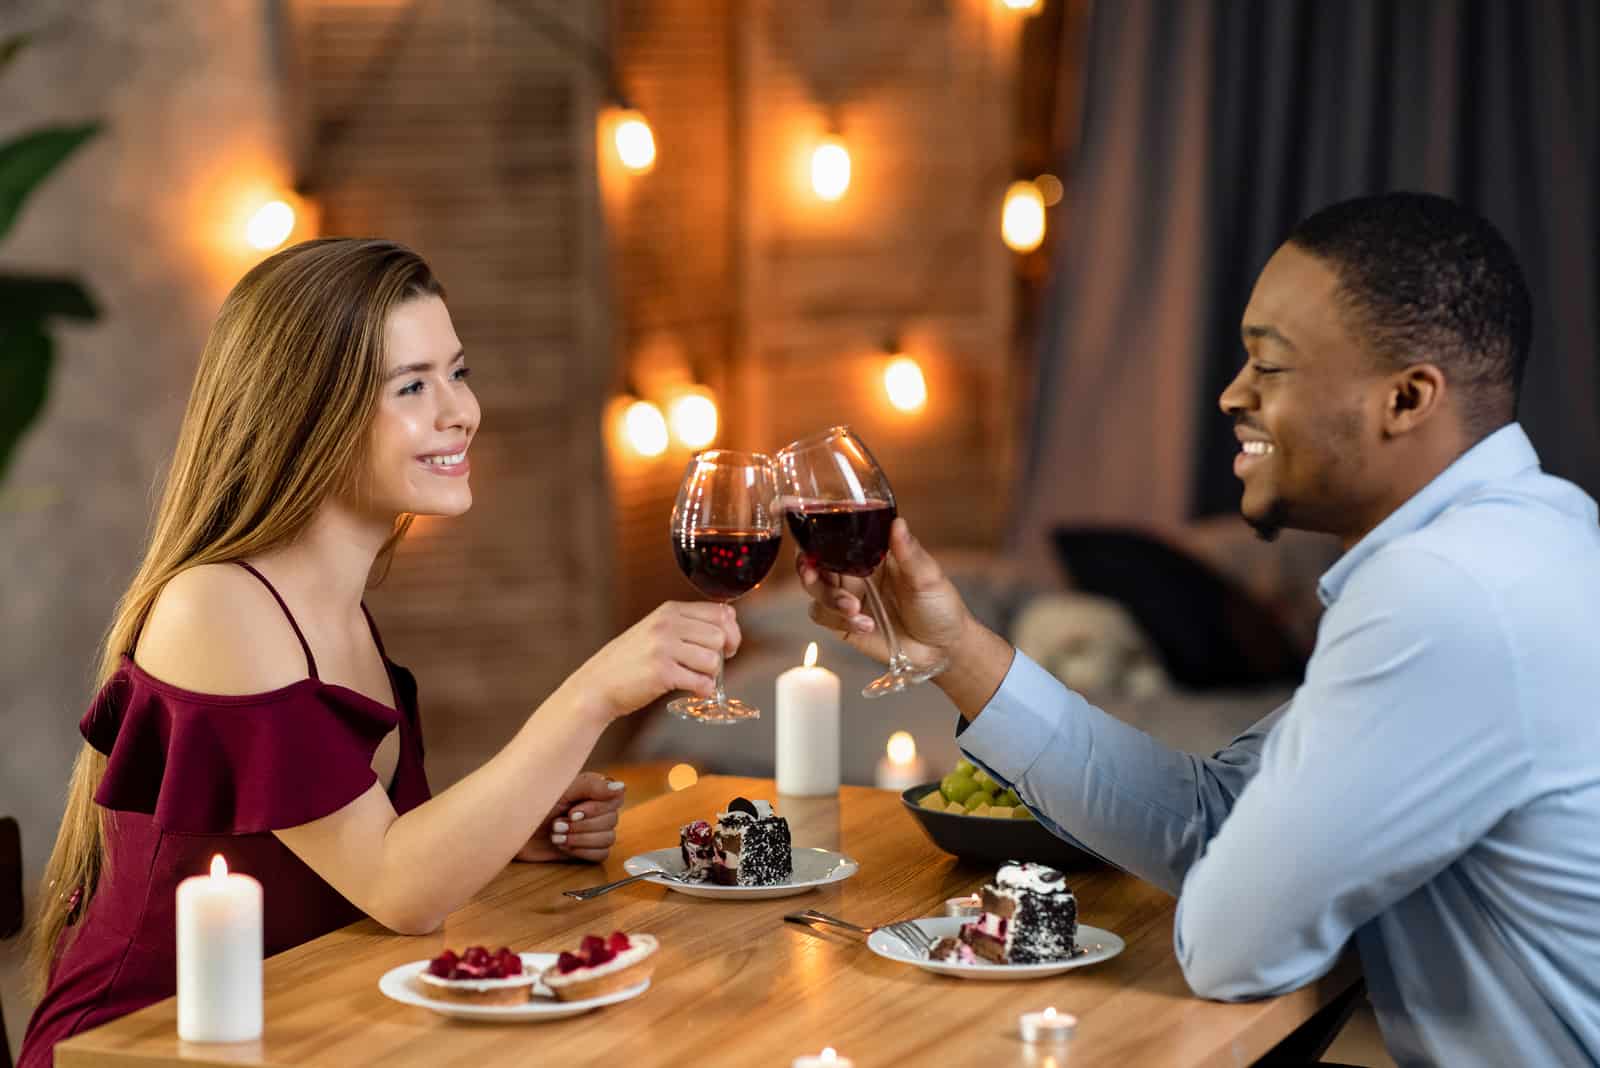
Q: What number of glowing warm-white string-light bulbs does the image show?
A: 8